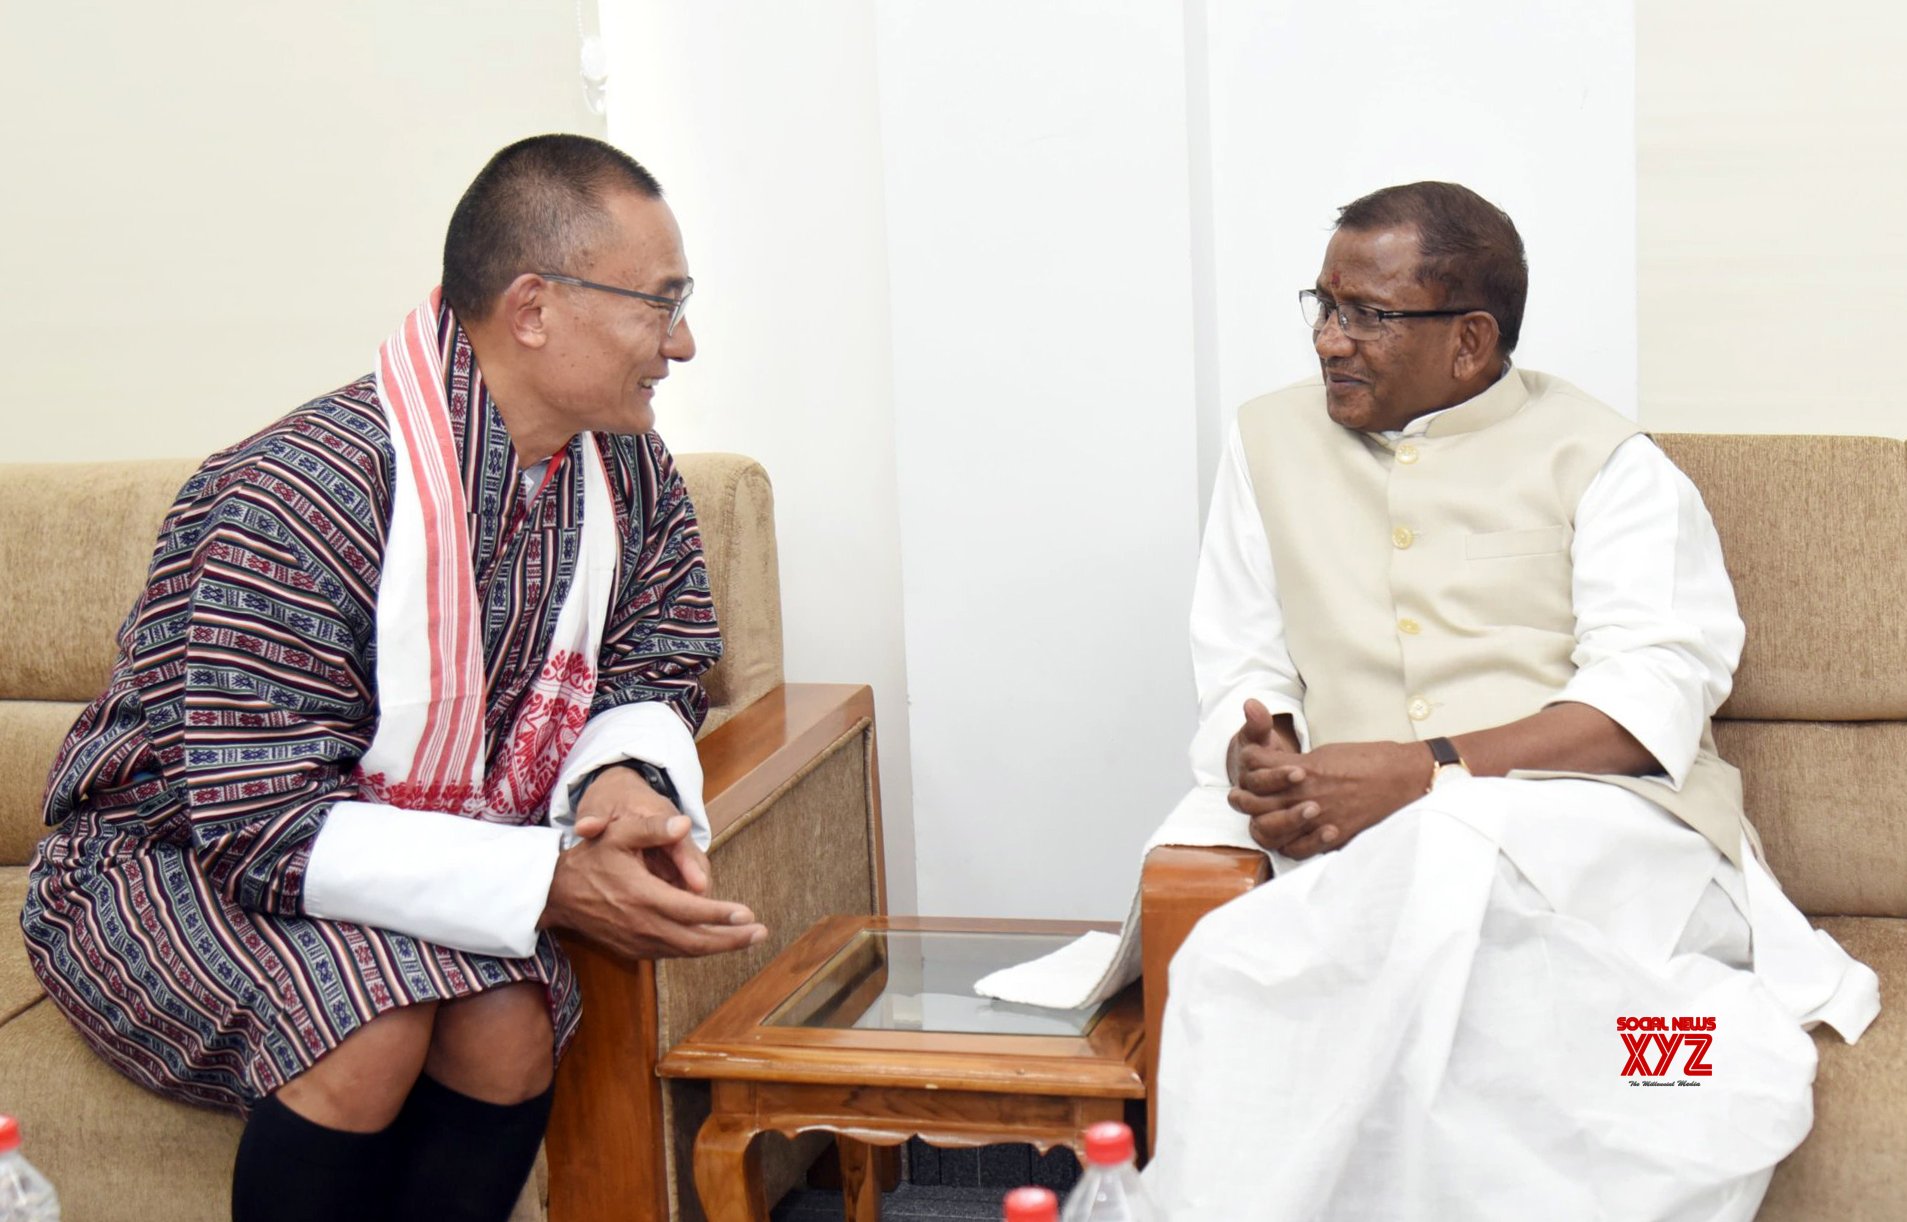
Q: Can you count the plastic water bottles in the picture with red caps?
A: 3